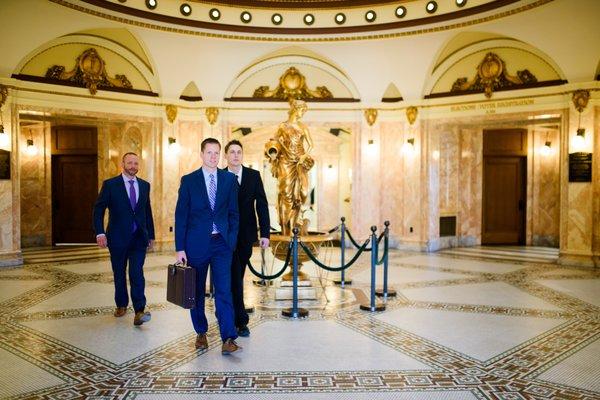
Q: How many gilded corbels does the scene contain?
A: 6